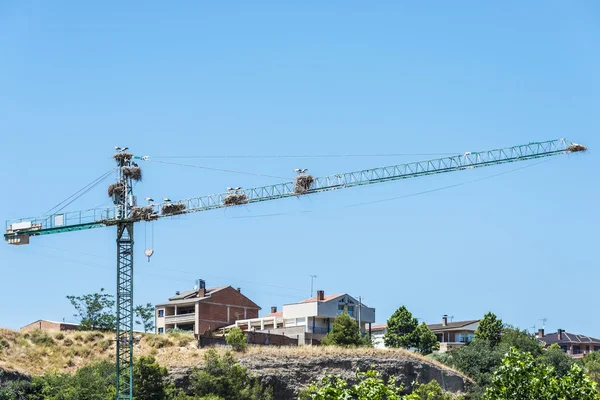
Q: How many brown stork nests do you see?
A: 8